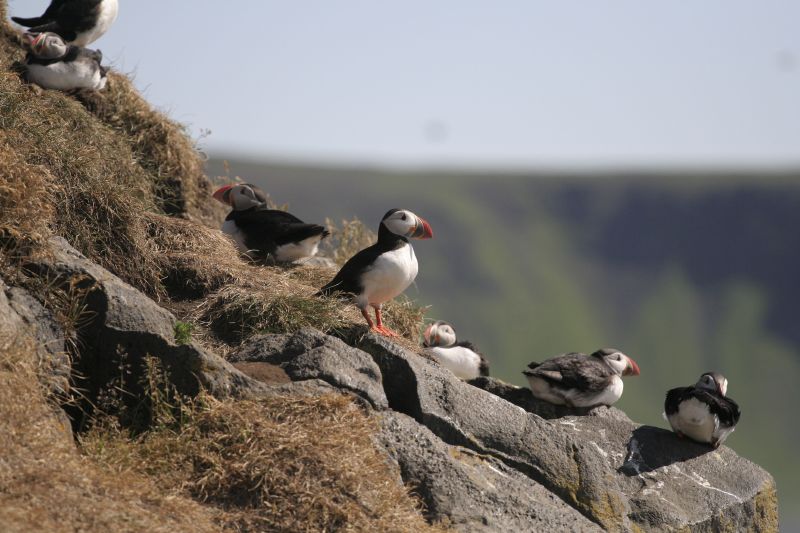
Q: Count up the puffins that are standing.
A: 2